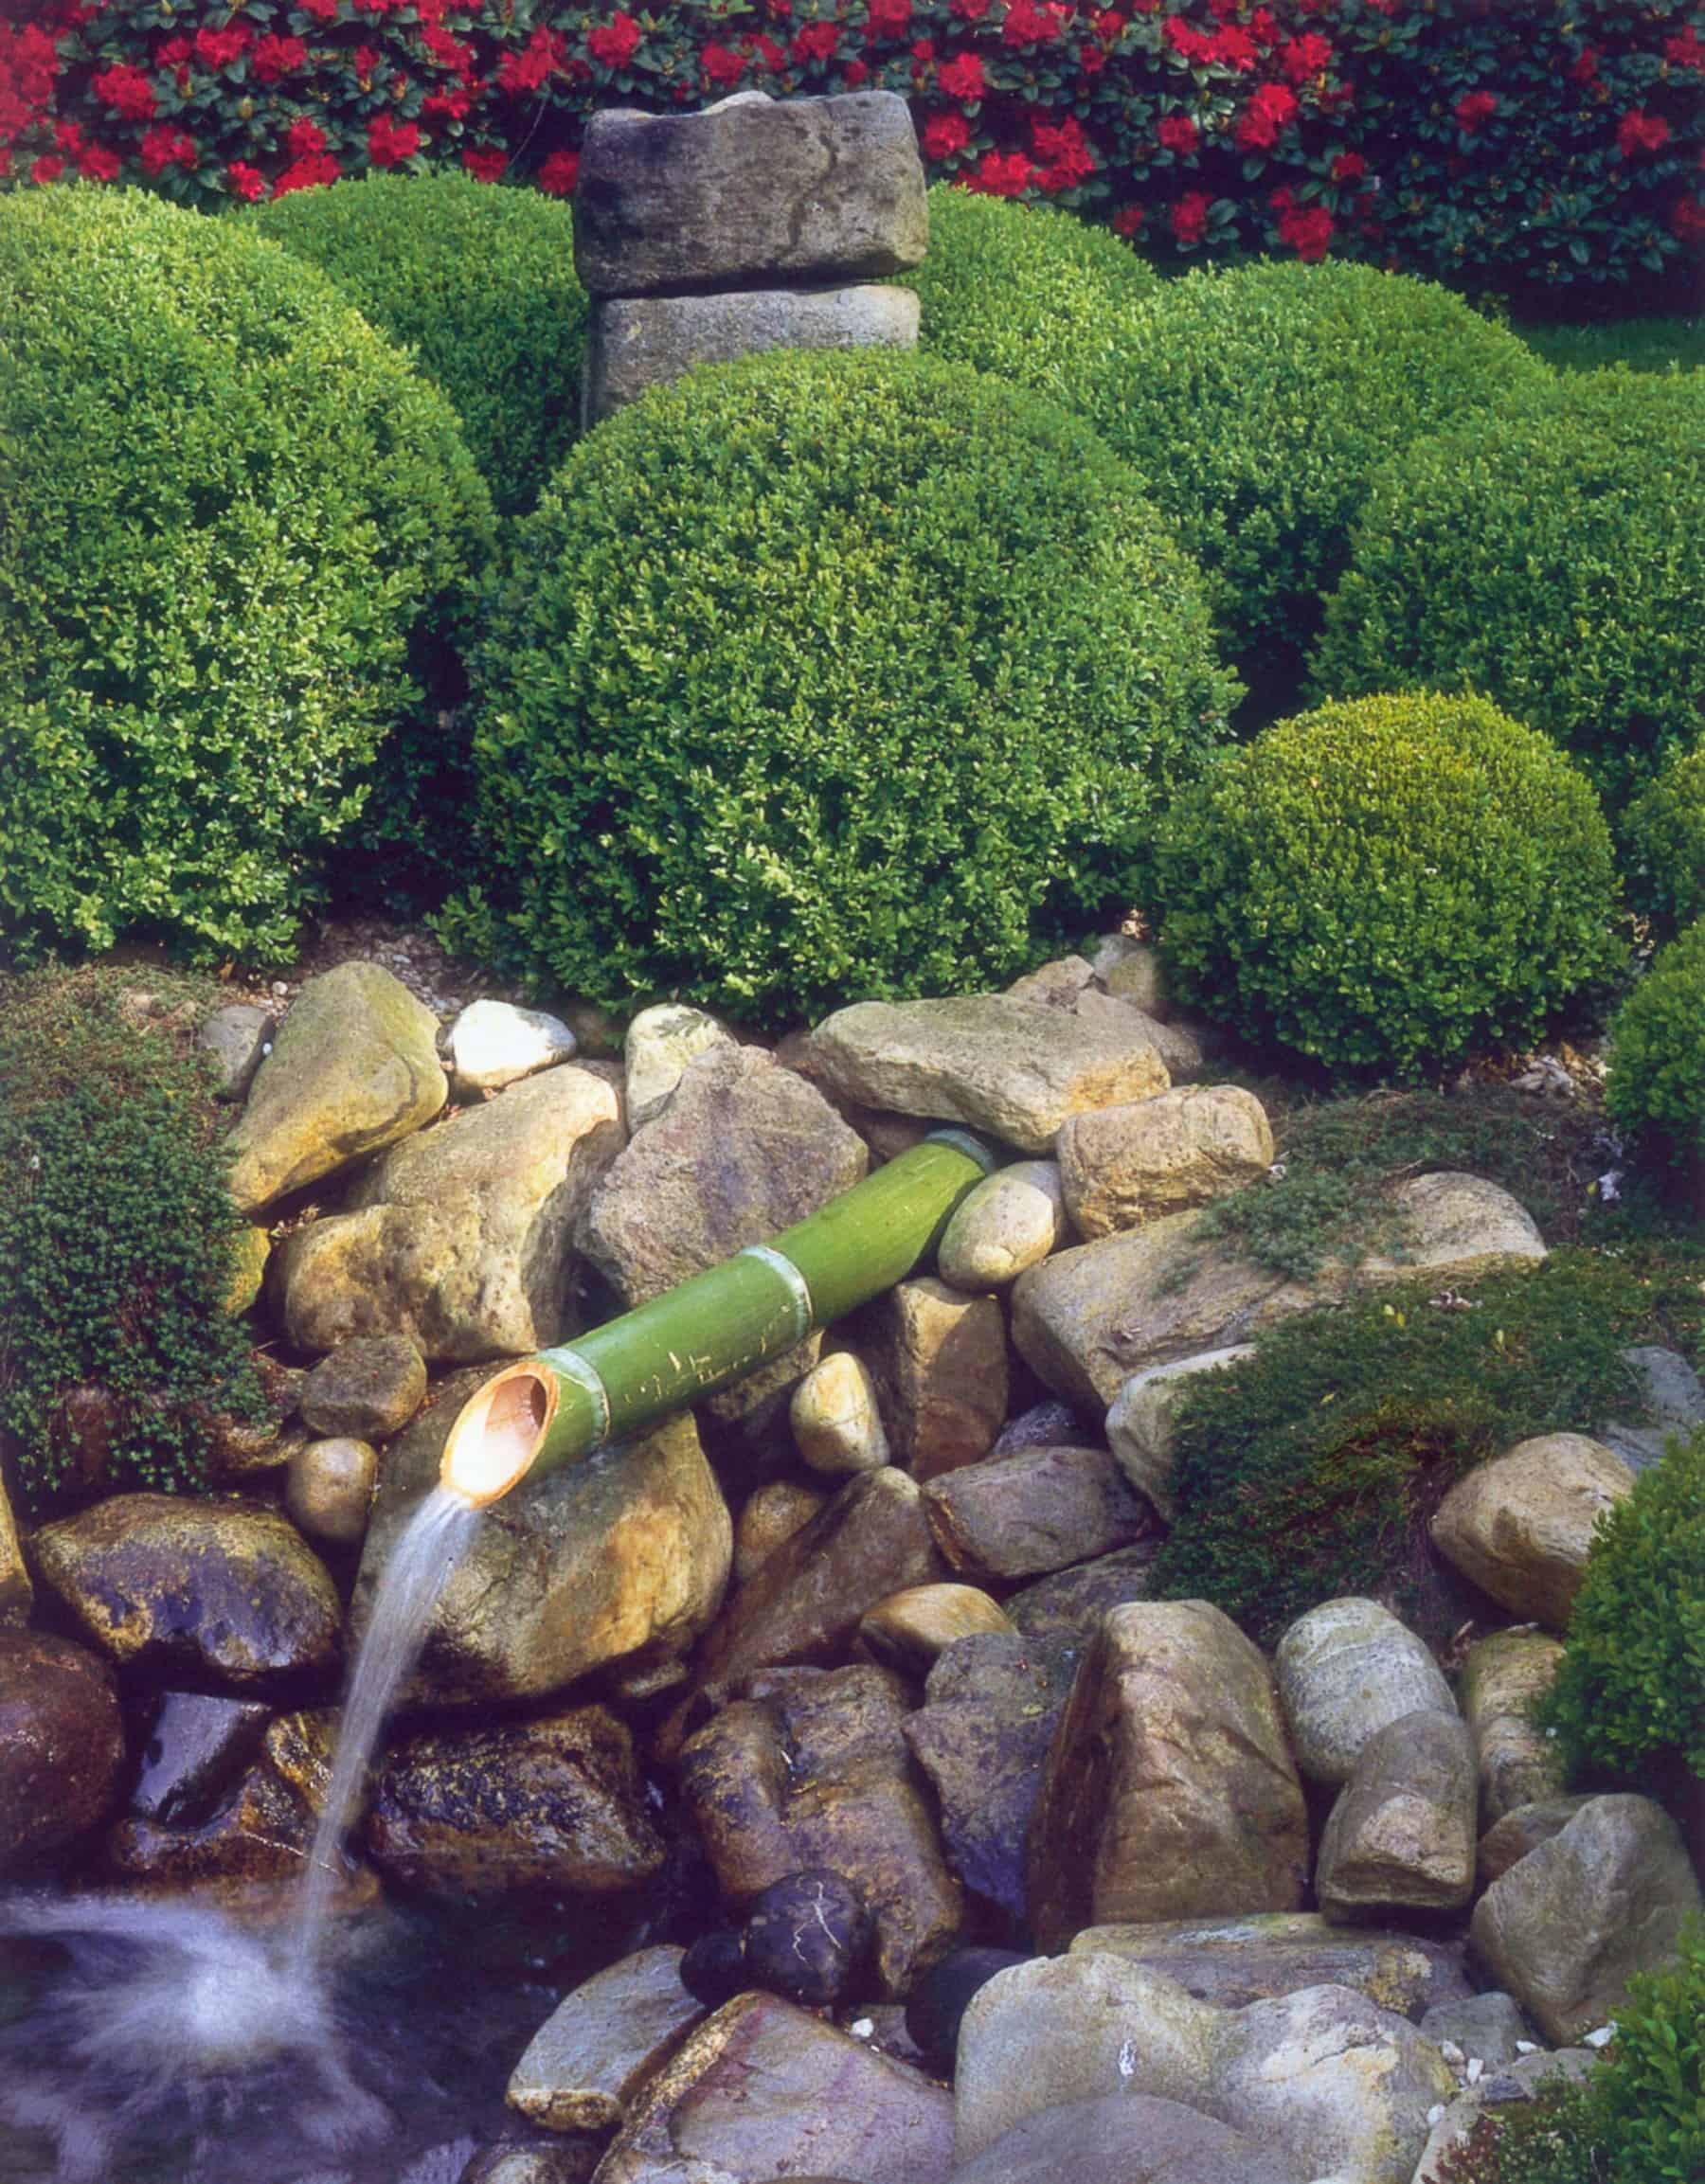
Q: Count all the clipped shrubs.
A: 11